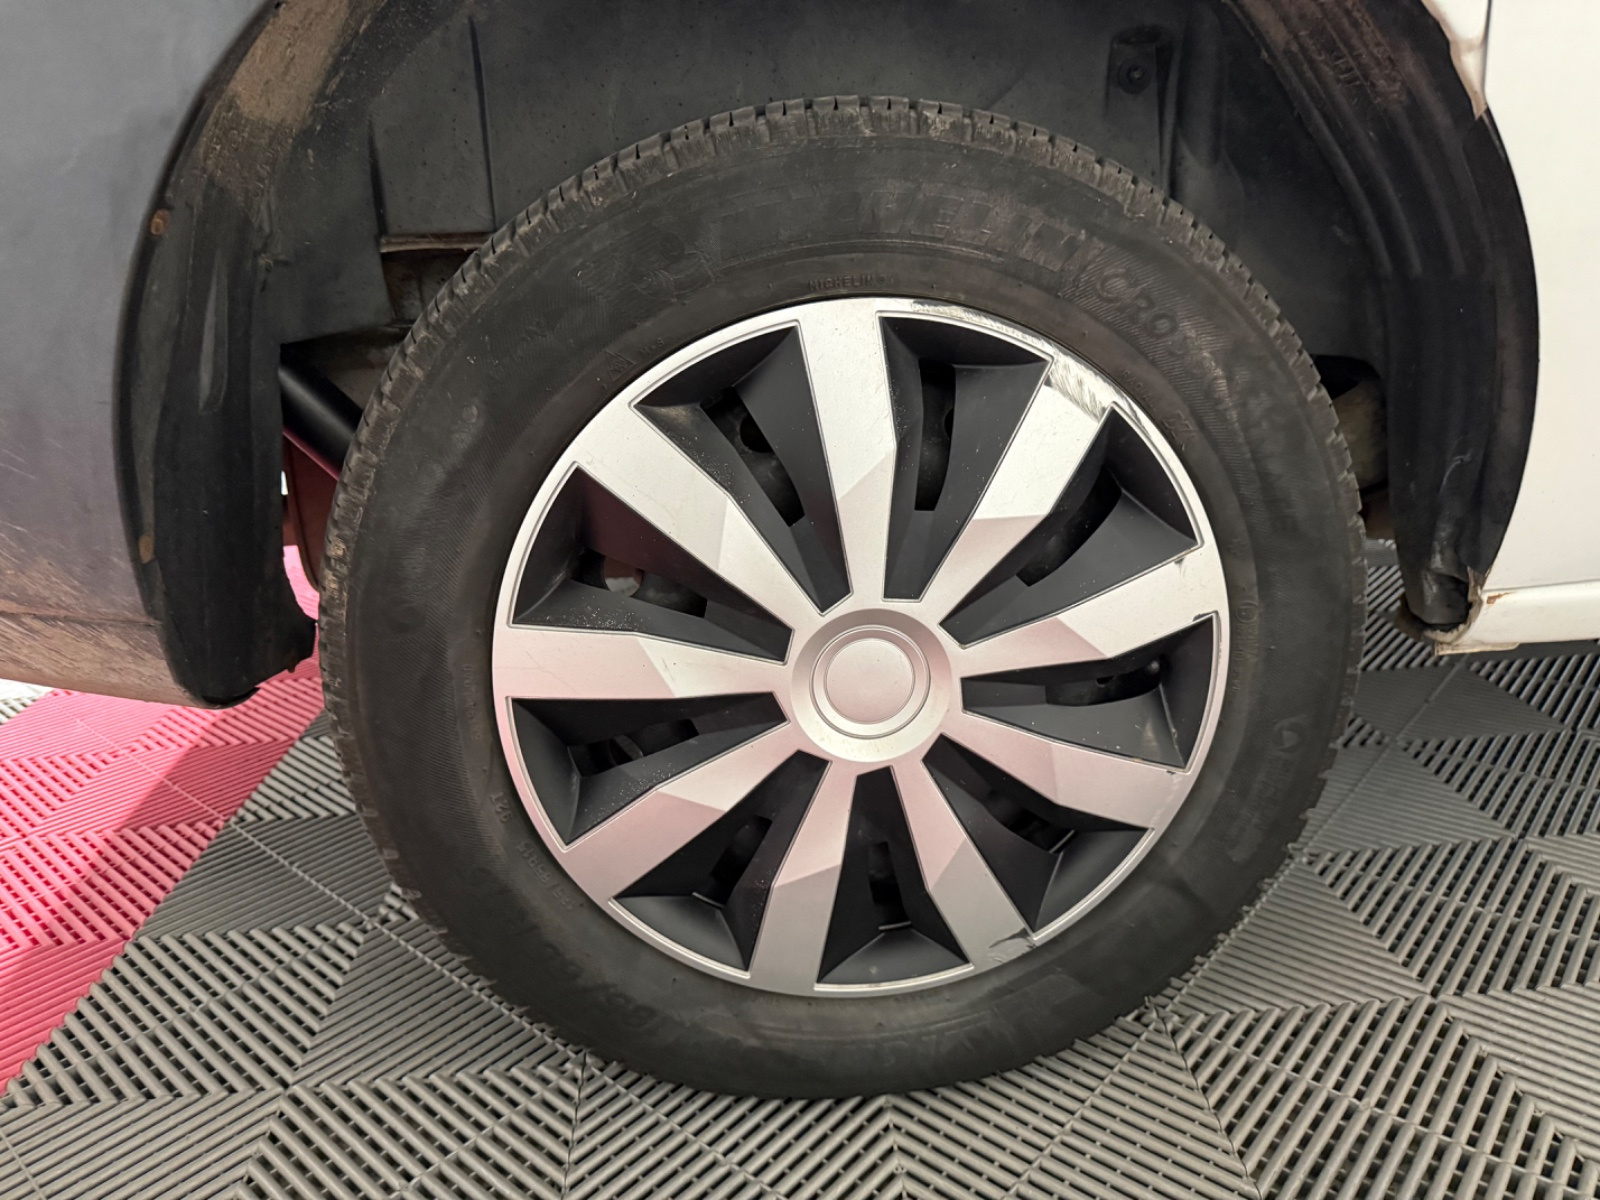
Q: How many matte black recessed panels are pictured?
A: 9